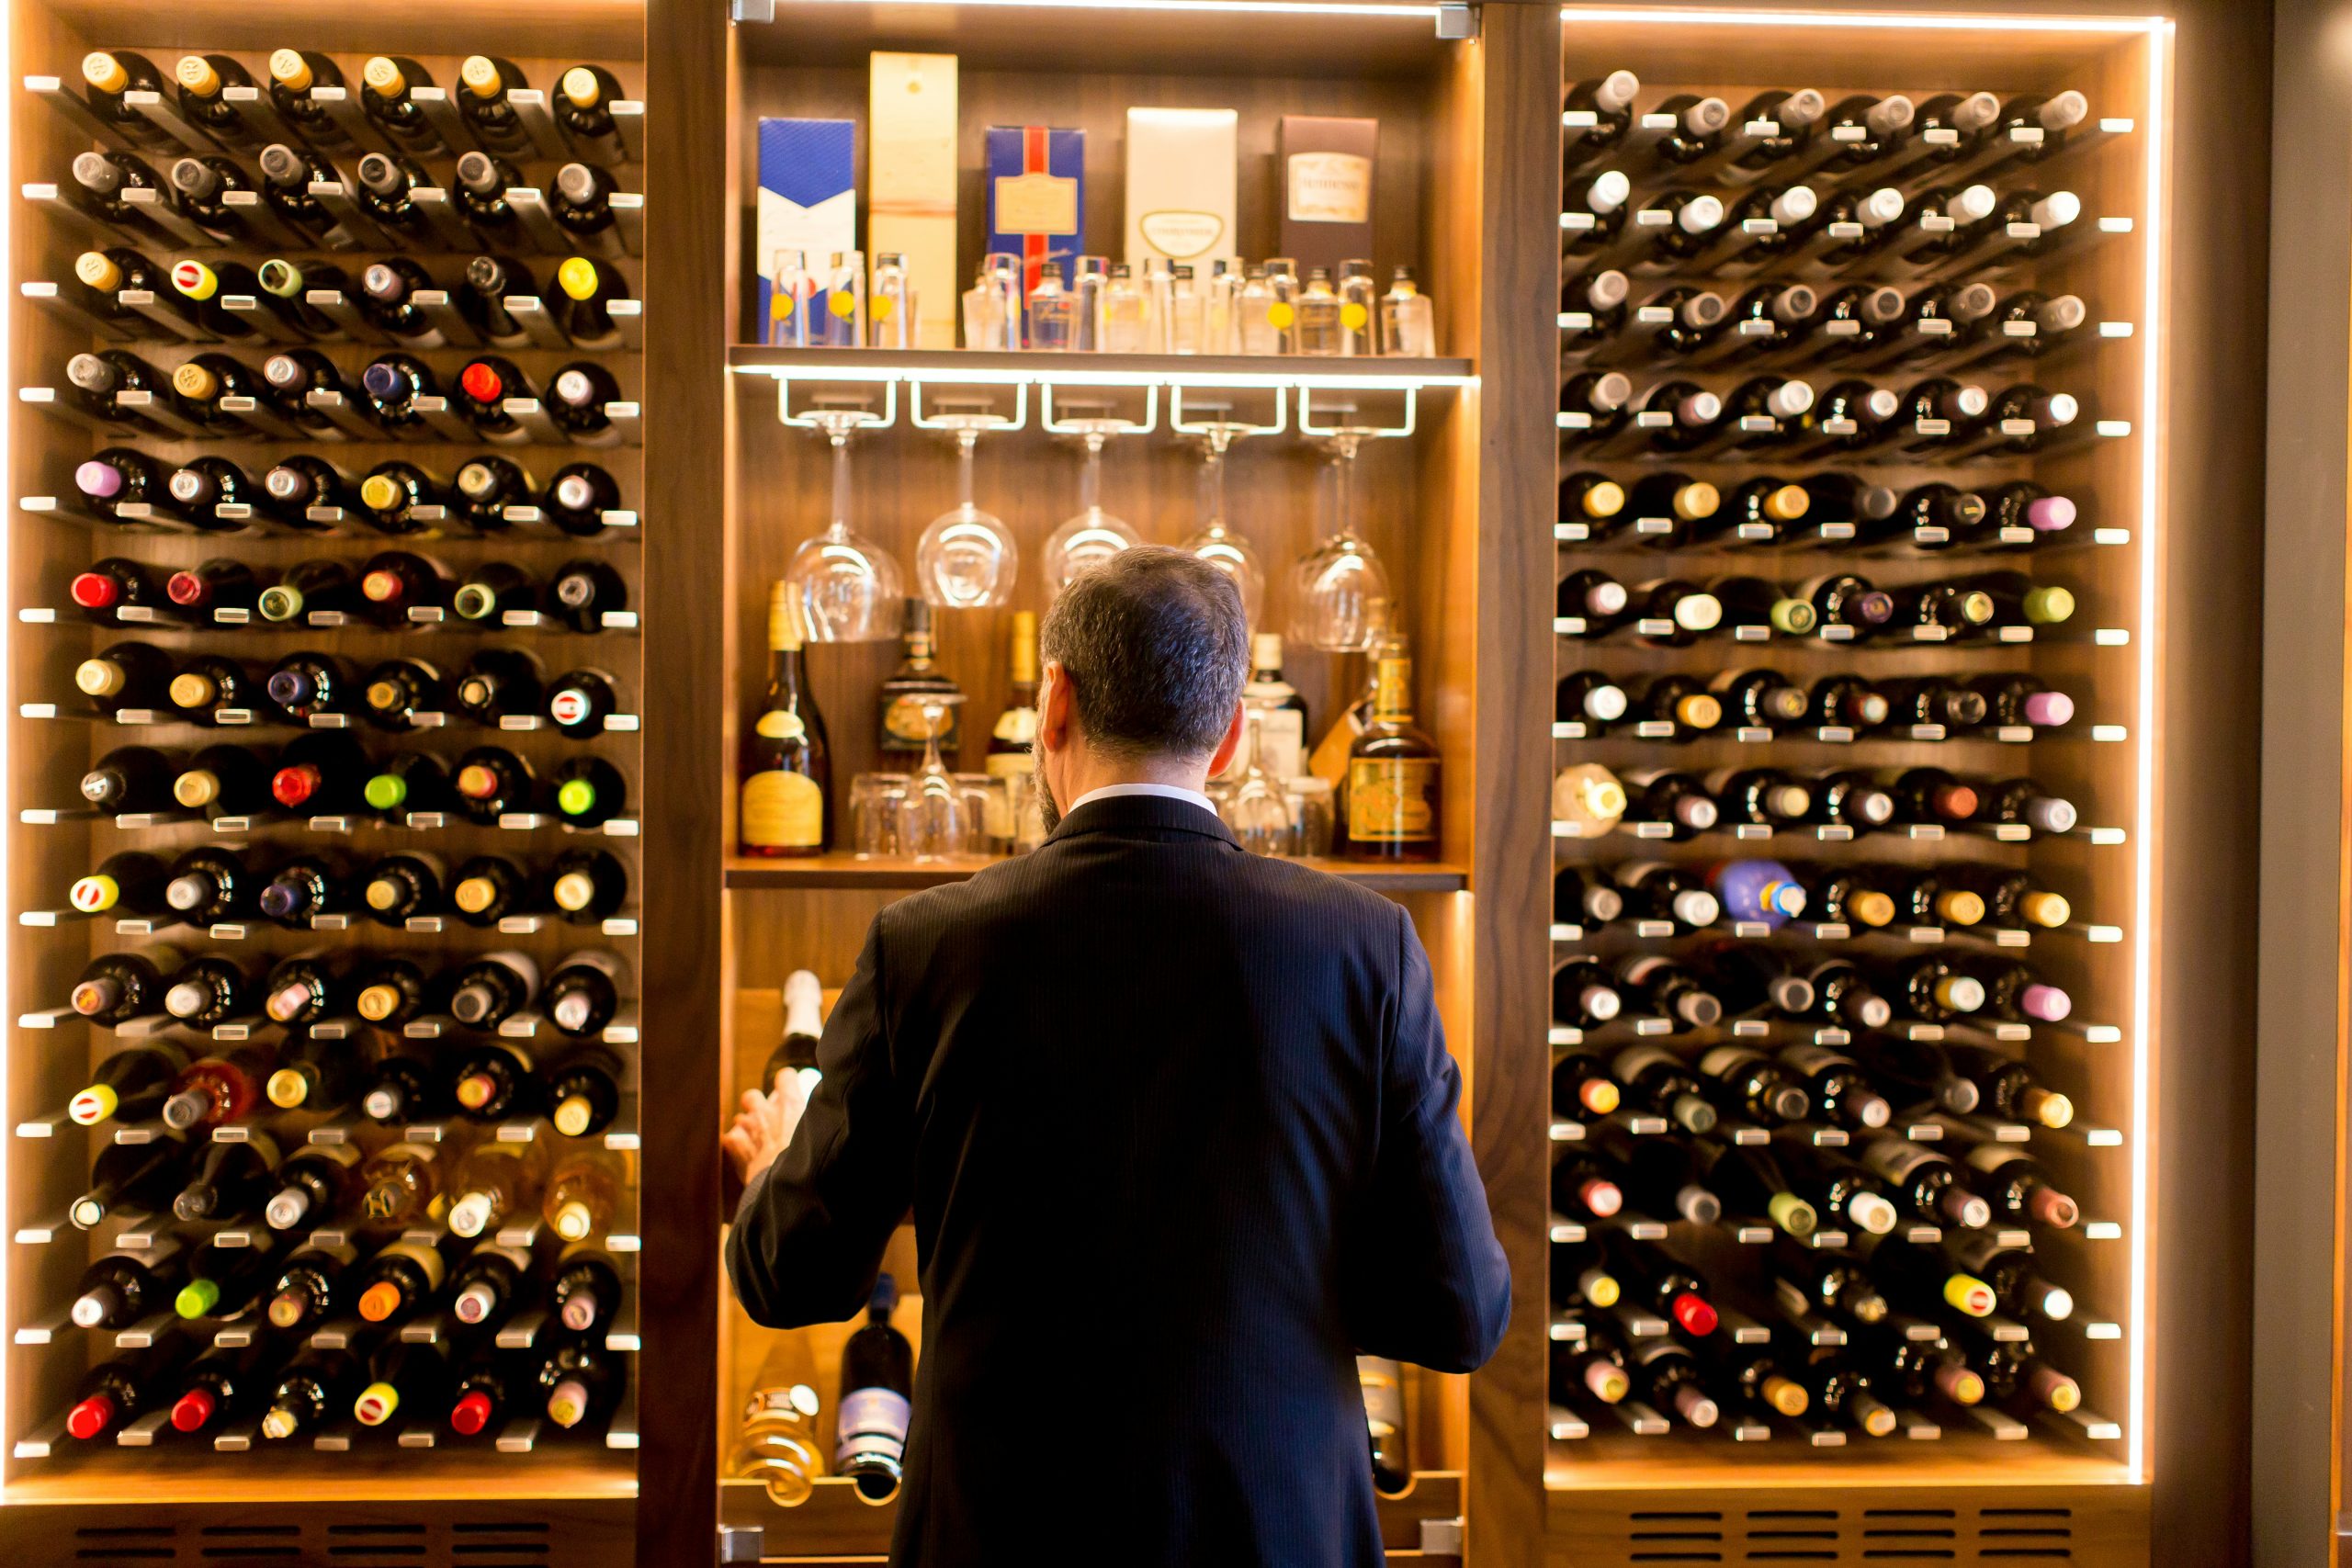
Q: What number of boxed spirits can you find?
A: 5